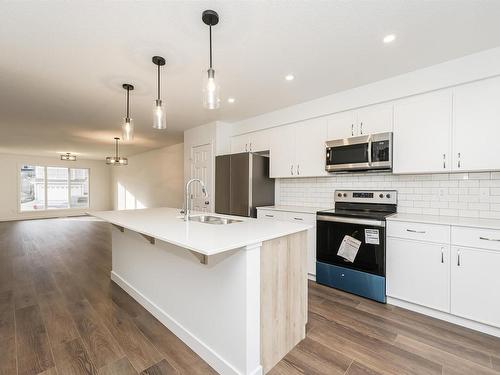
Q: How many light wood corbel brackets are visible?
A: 3